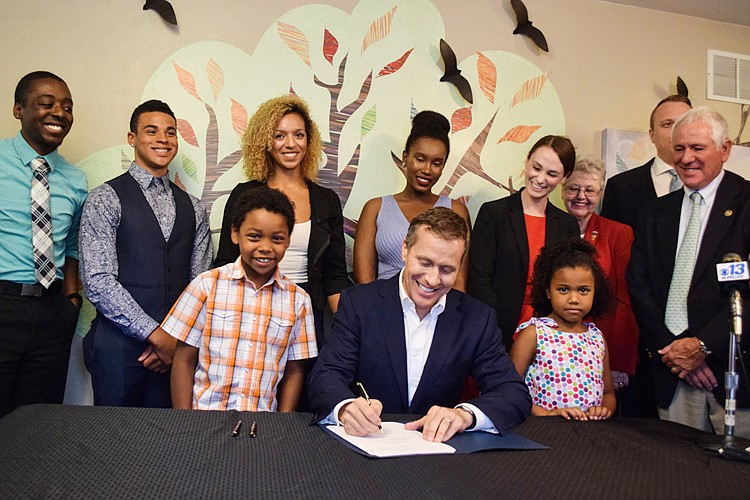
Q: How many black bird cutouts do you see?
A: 4